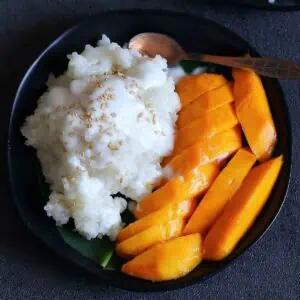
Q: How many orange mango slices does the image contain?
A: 11